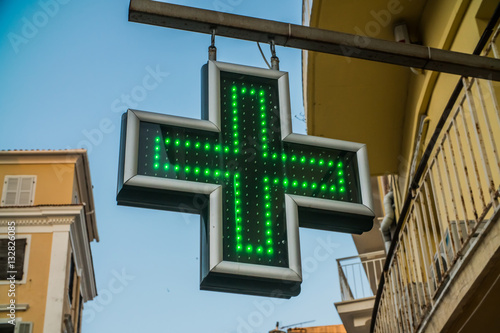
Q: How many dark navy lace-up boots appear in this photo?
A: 0